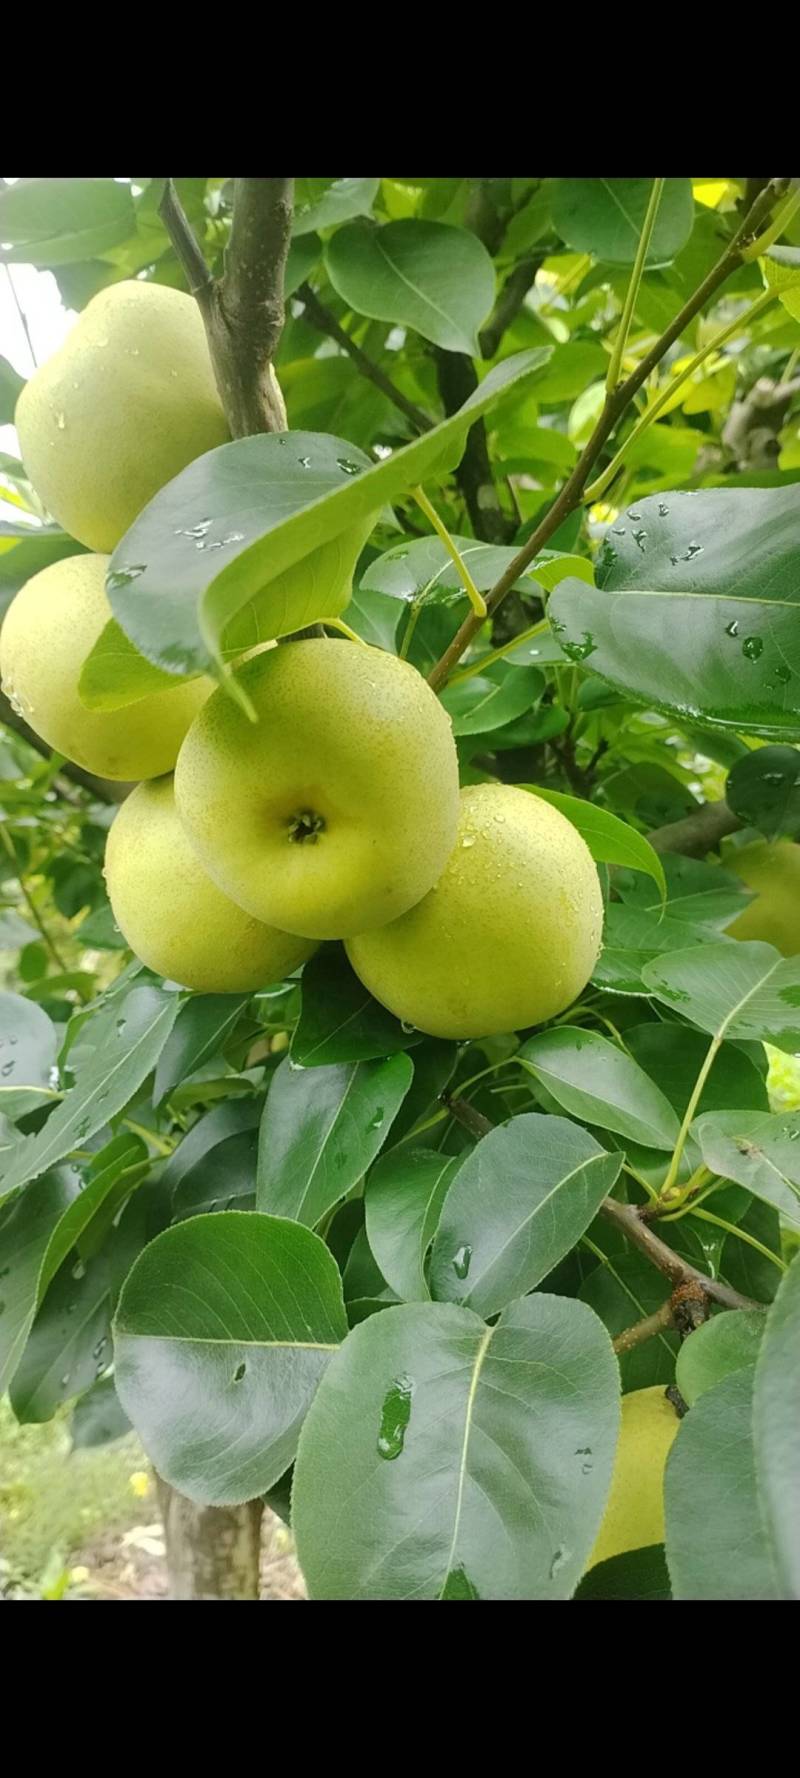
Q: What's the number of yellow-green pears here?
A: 7